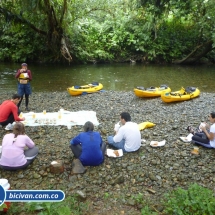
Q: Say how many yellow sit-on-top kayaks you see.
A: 3